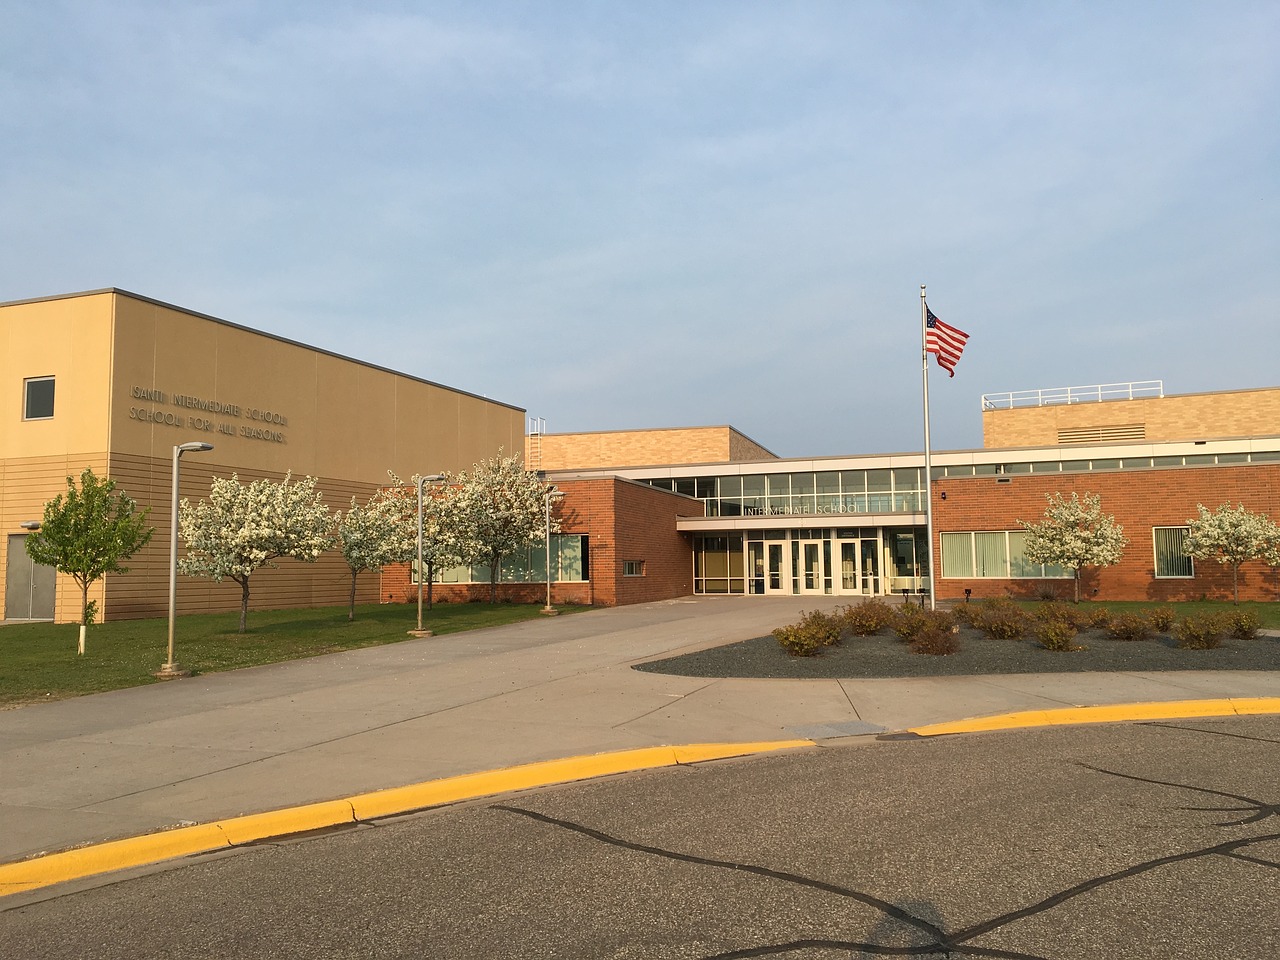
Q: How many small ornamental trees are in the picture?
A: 7